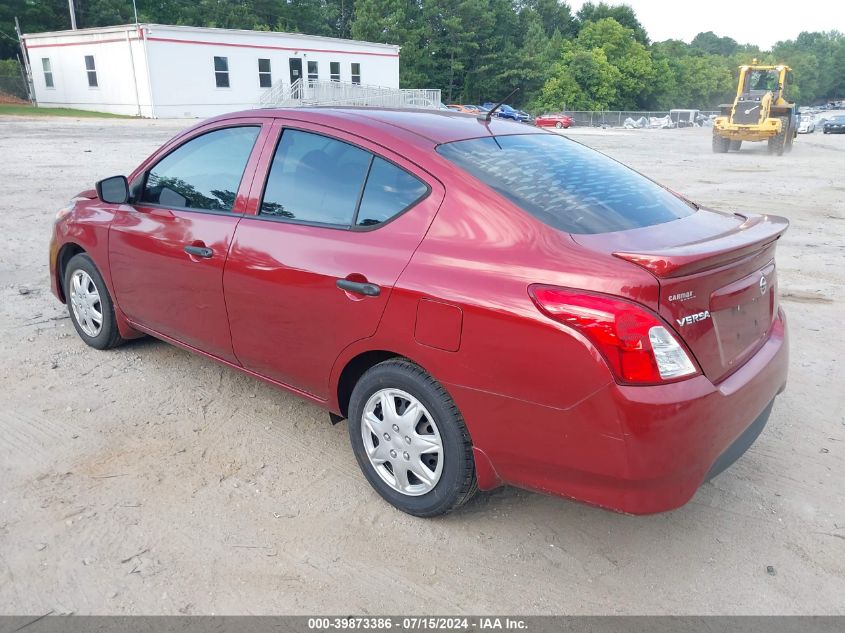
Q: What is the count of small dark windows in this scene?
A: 7